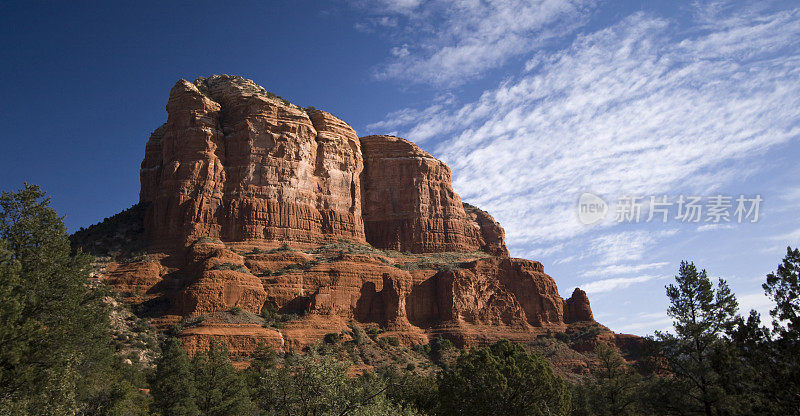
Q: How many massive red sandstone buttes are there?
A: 1